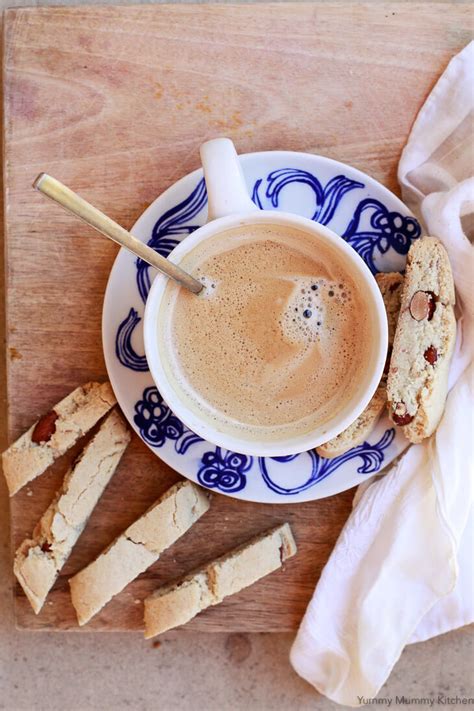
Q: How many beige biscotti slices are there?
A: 6